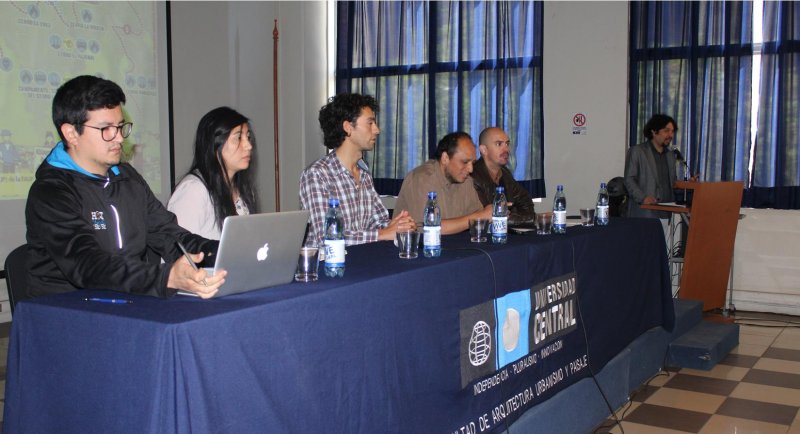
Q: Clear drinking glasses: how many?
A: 5